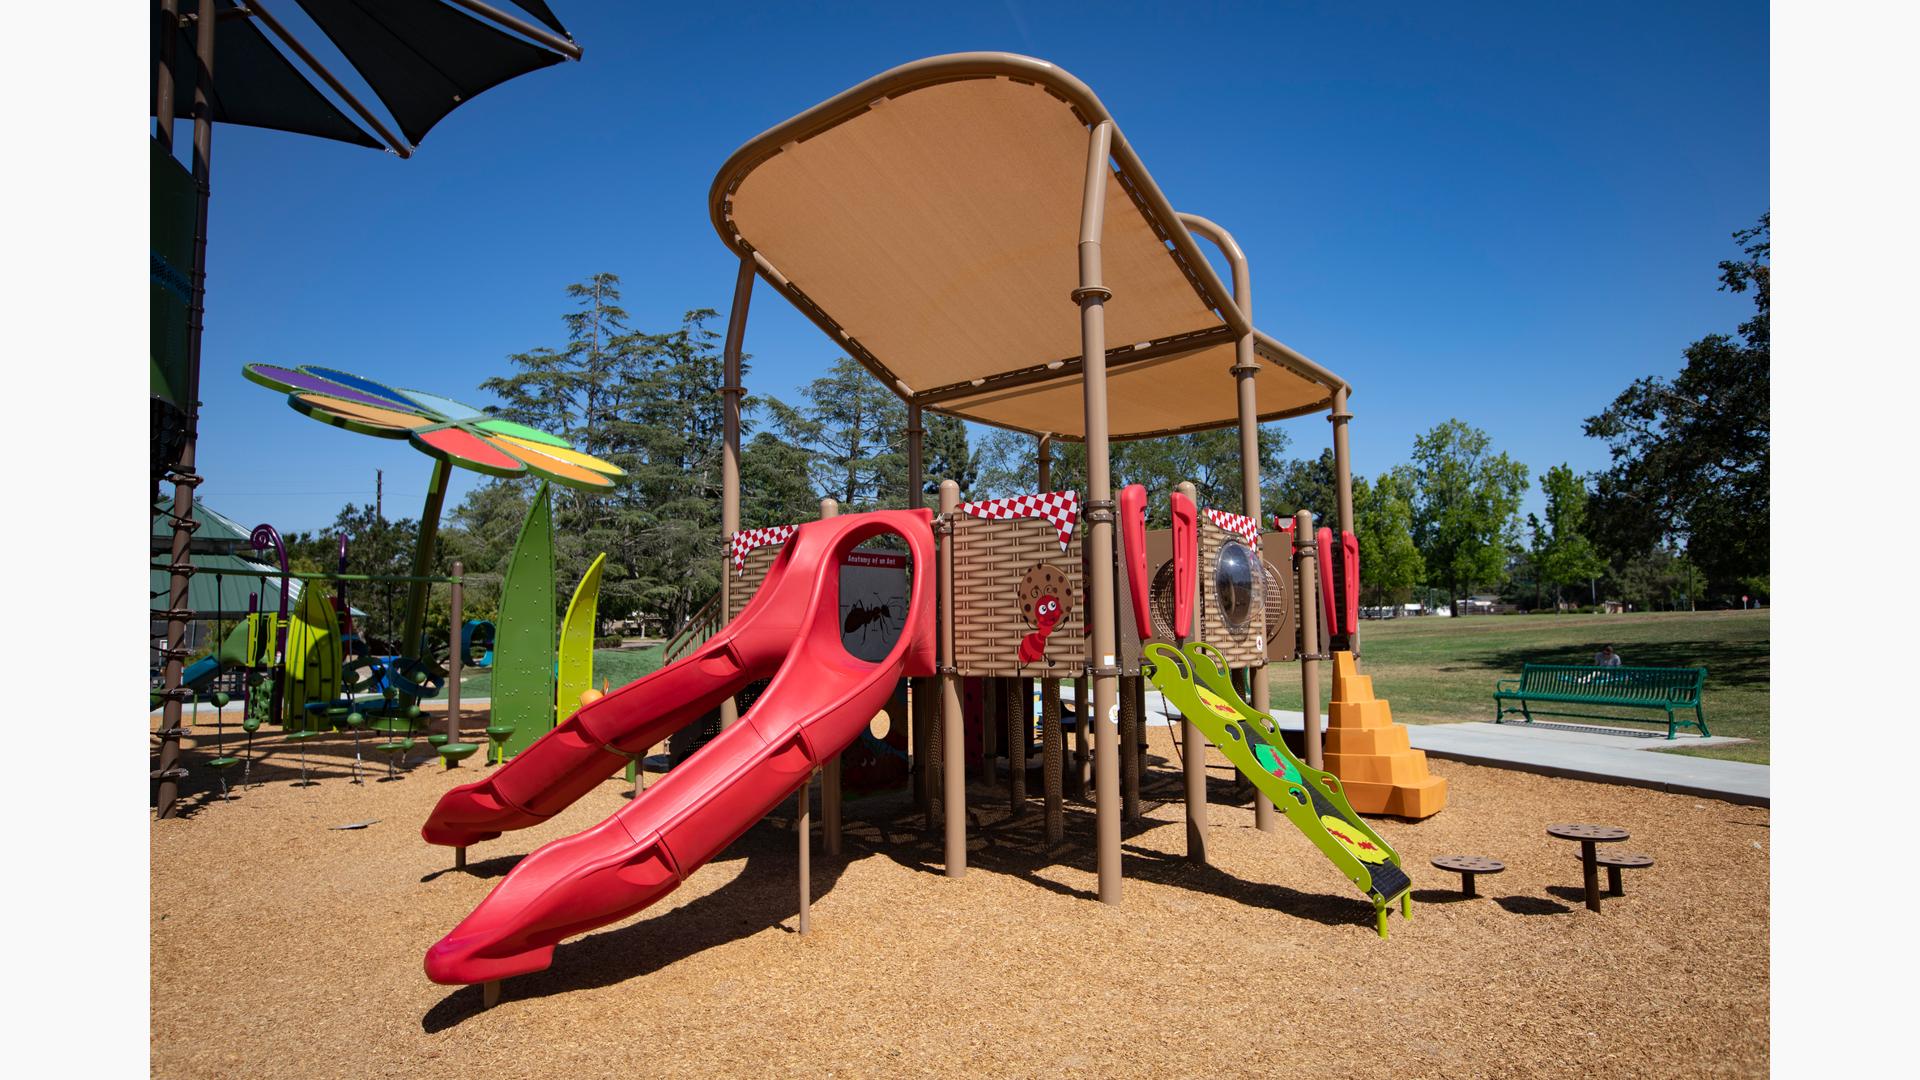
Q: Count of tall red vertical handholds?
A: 4